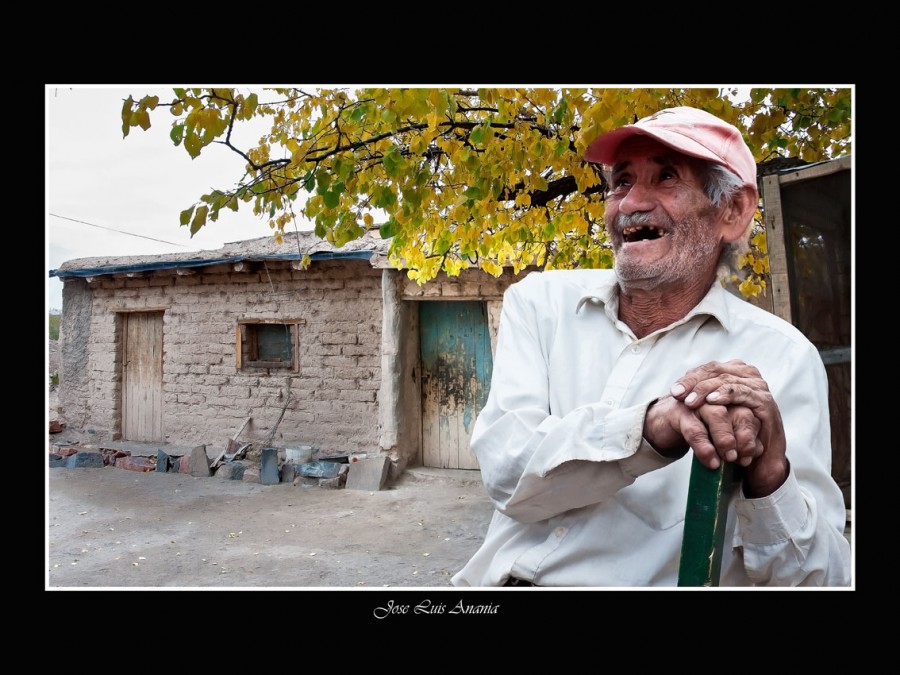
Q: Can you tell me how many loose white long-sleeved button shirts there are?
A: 1